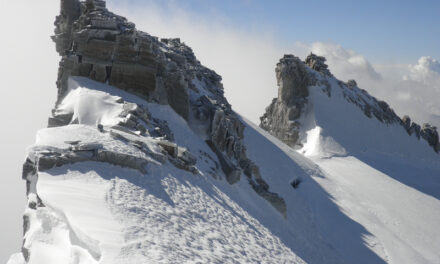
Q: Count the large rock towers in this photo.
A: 2